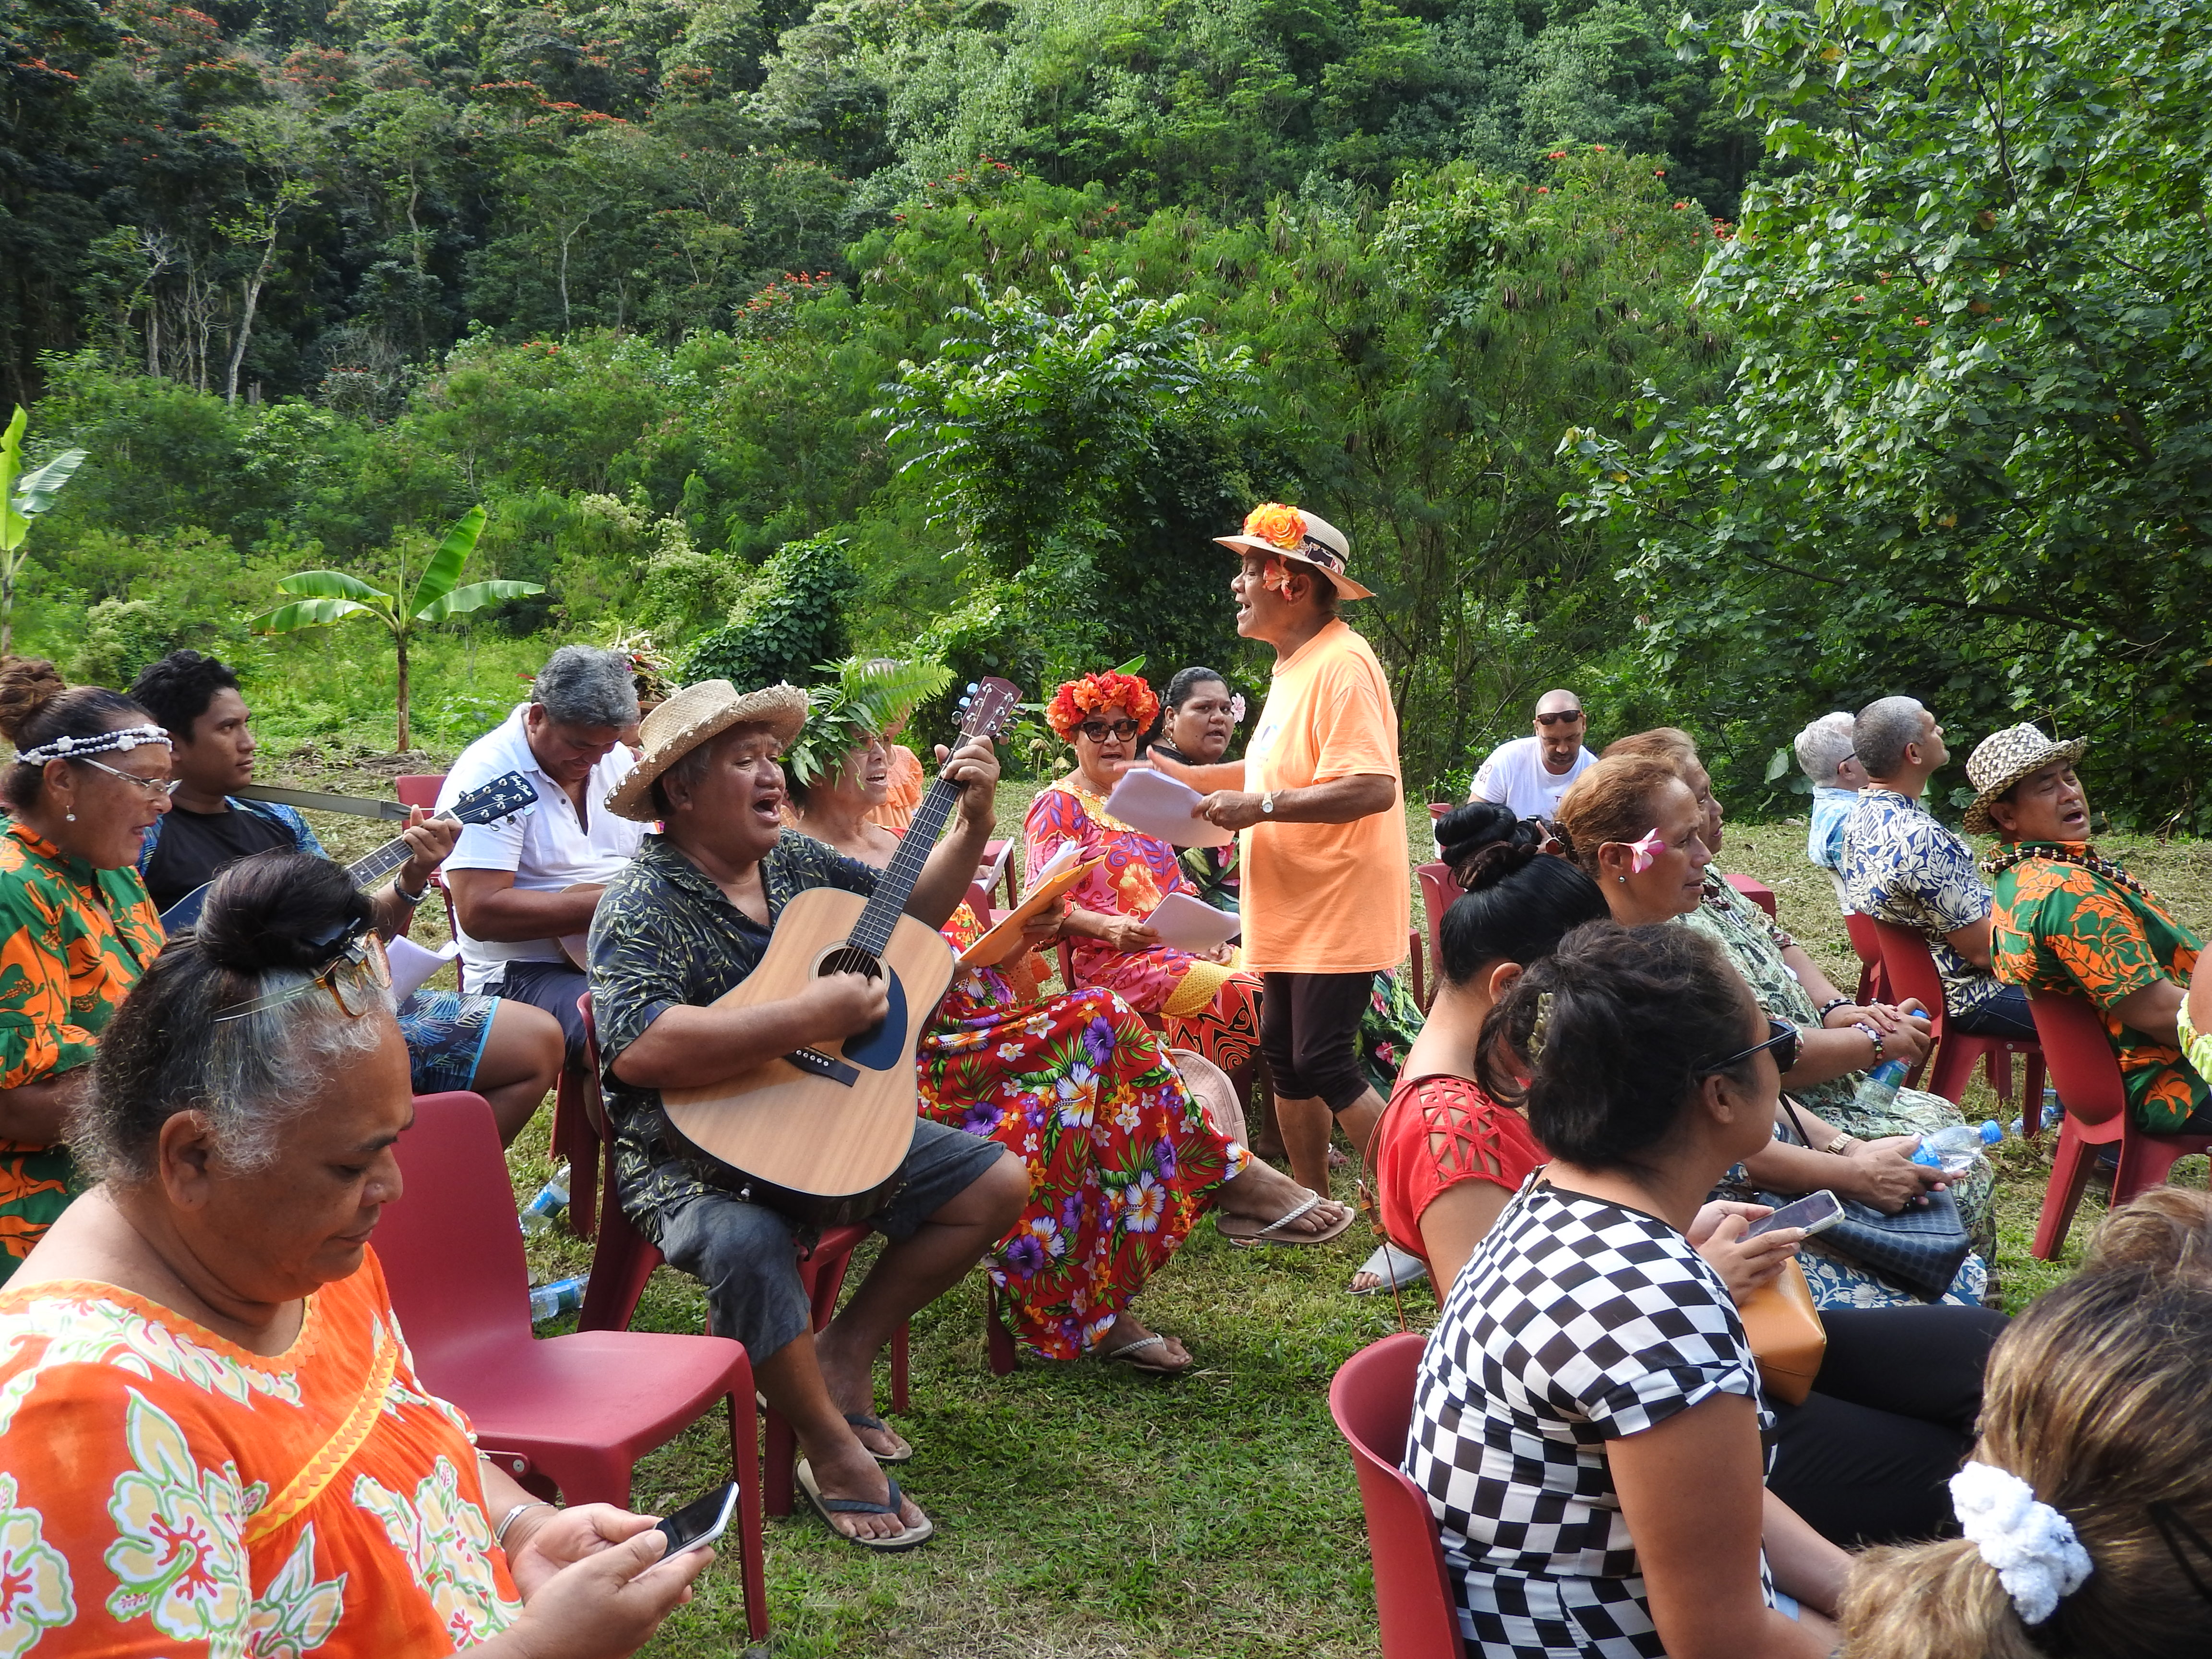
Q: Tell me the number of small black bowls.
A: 0